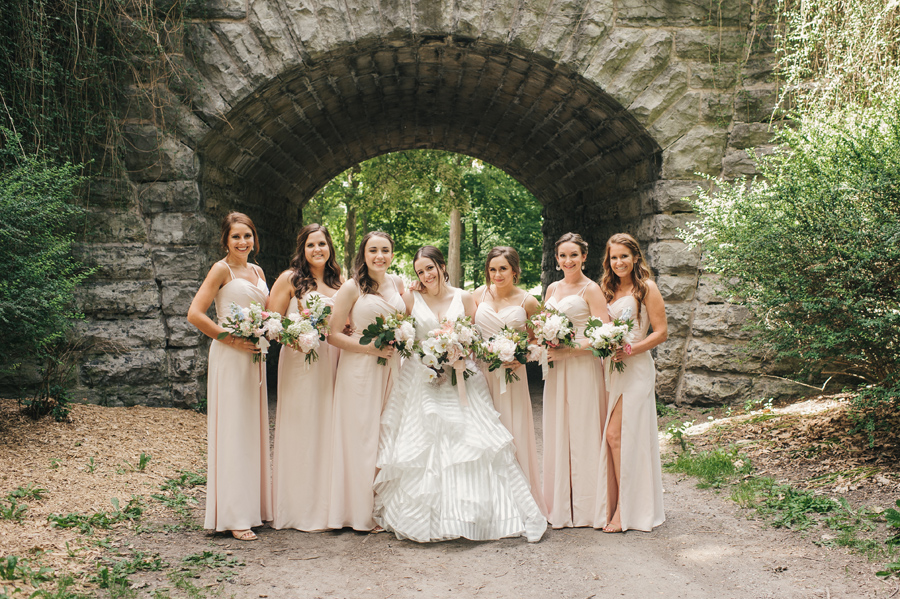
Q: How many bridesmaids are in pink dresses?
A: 6